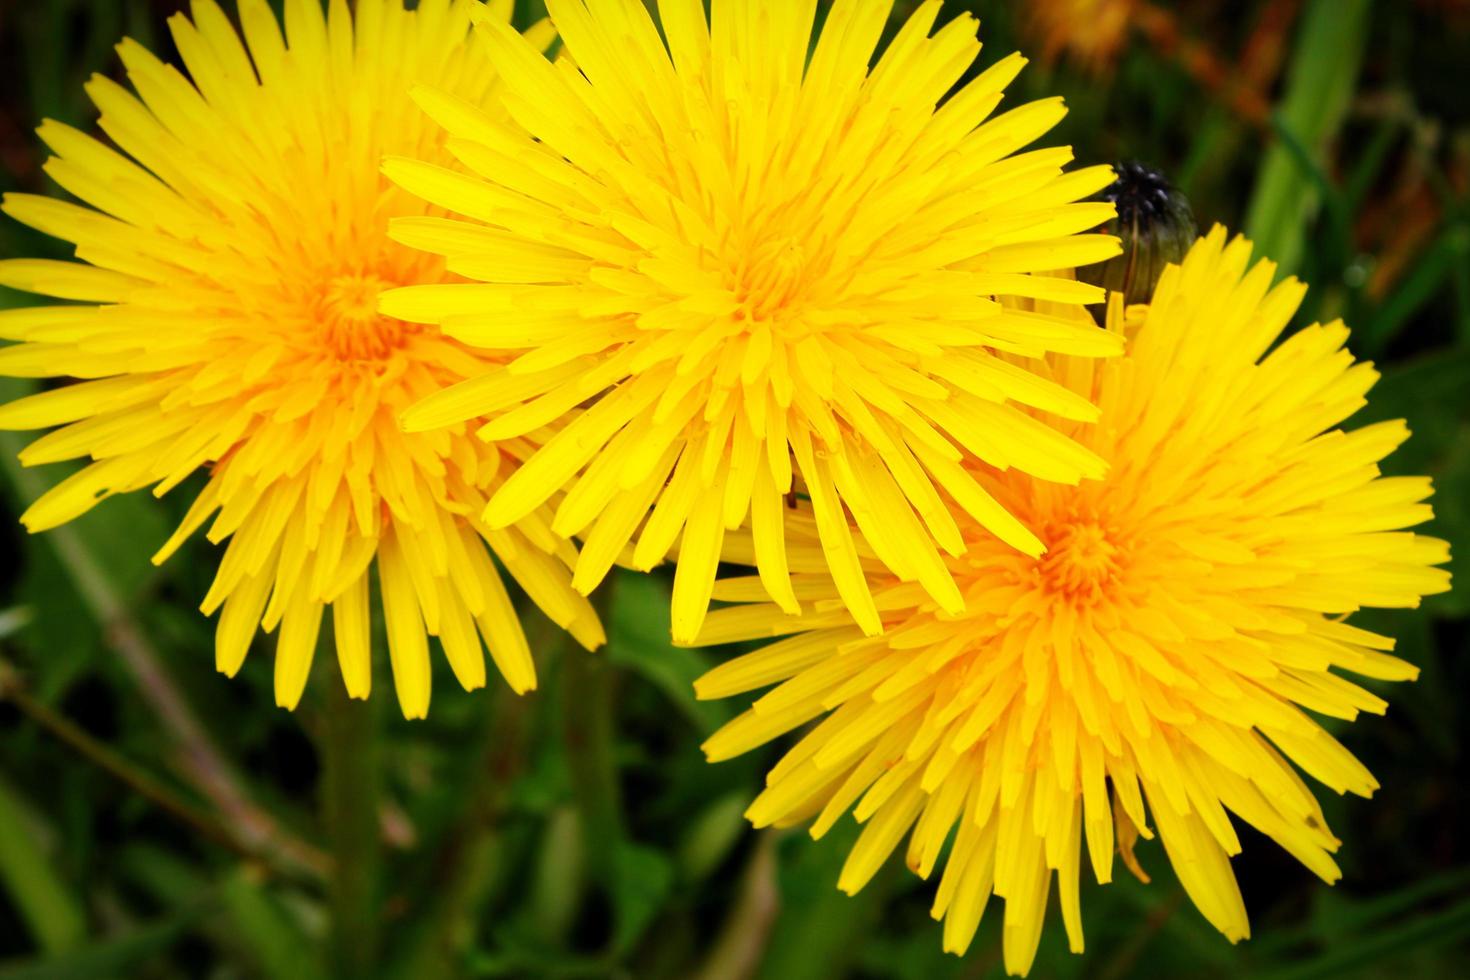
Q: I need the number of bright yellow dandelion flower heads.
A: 3